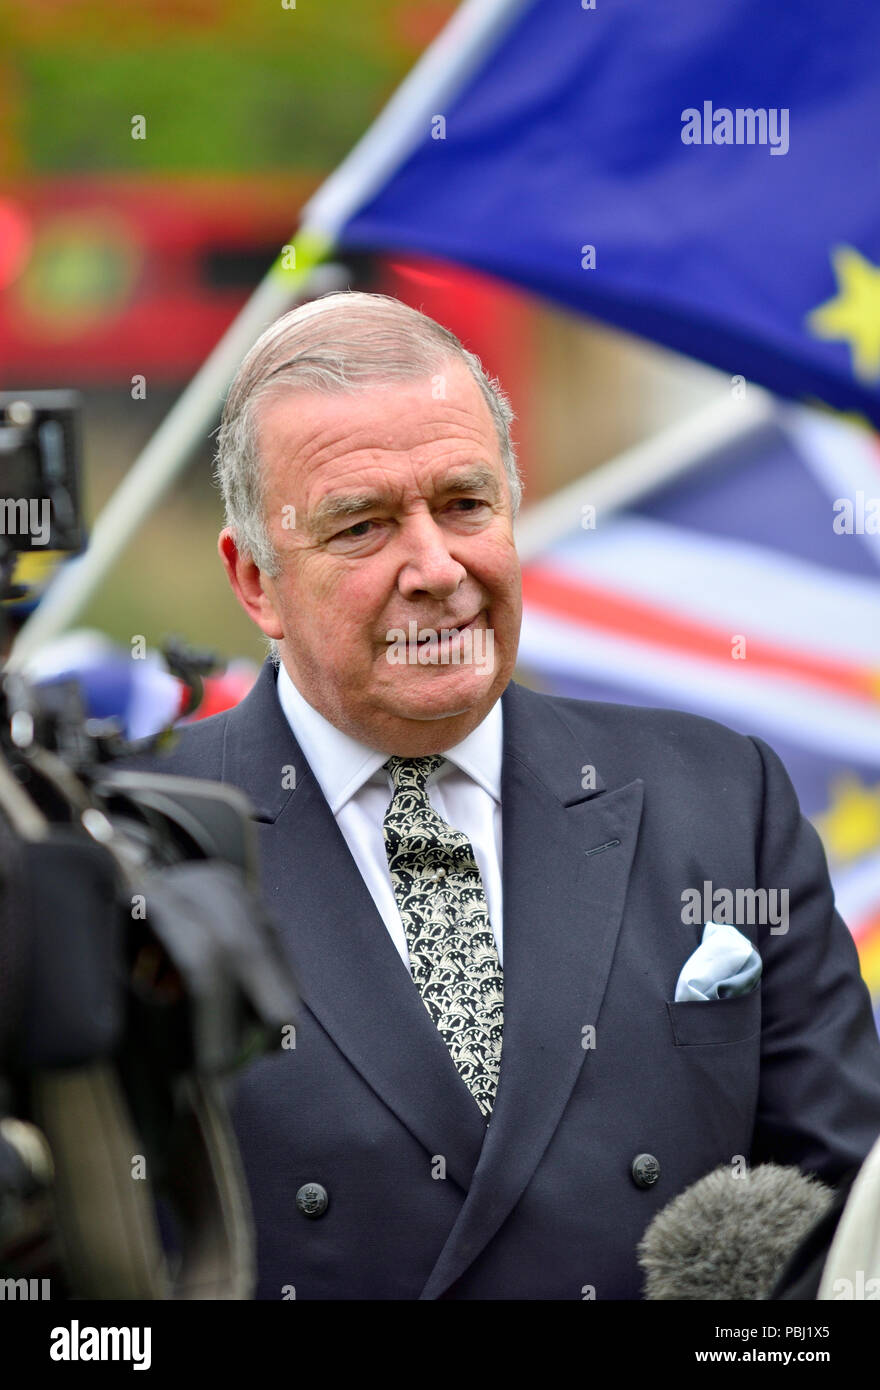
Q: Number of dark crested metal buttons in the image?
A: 2